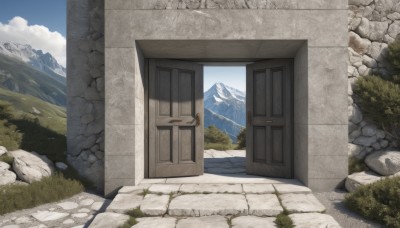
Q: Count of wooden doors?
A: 2